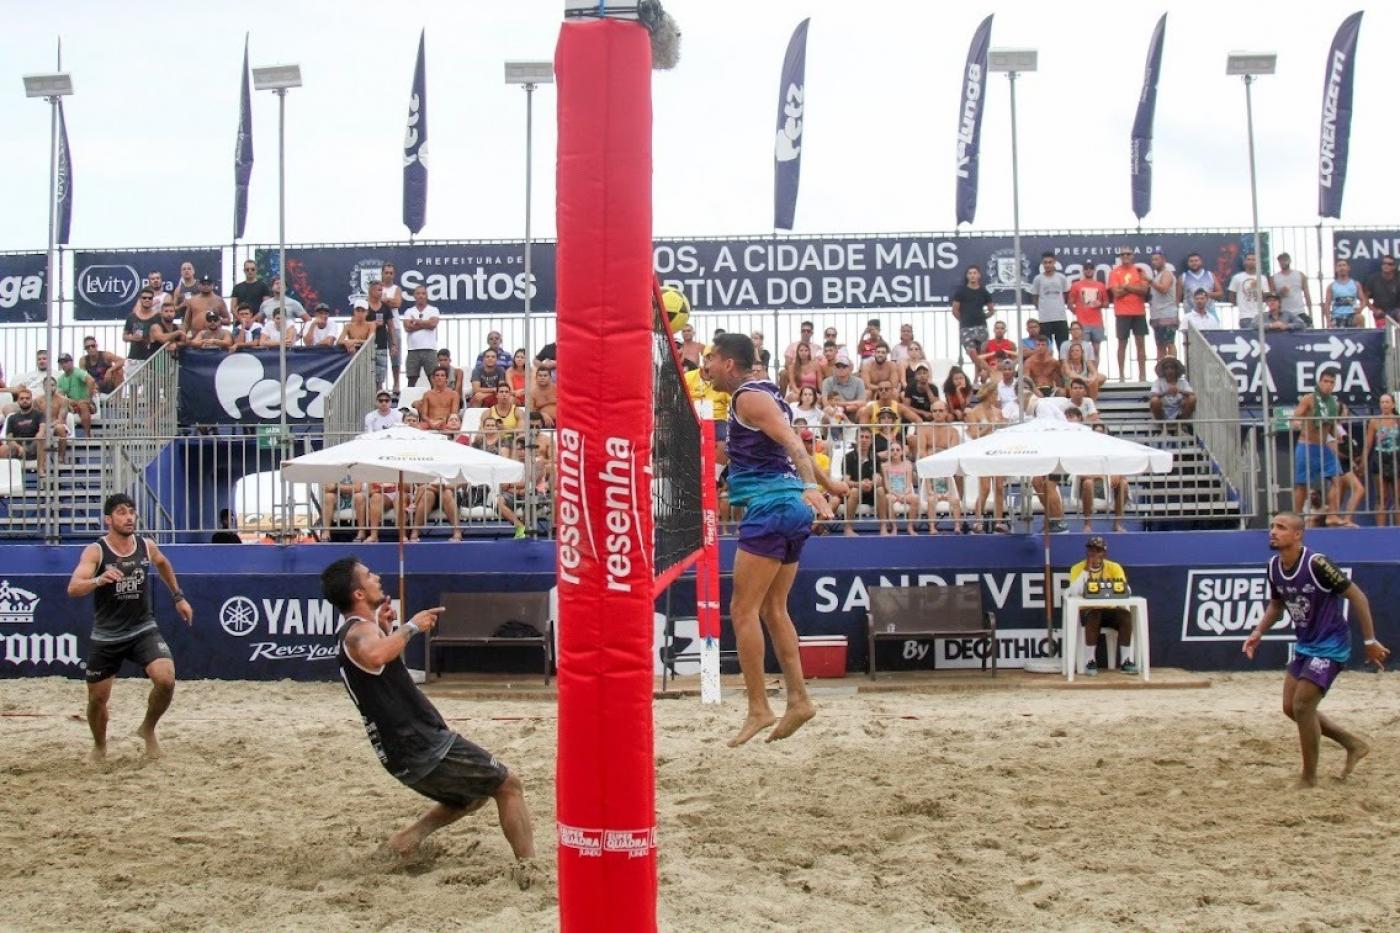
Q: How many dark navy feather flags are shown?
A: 7